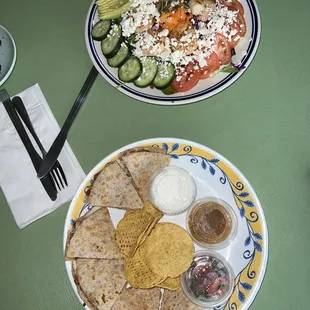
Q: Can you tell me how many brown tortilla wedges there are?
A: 6